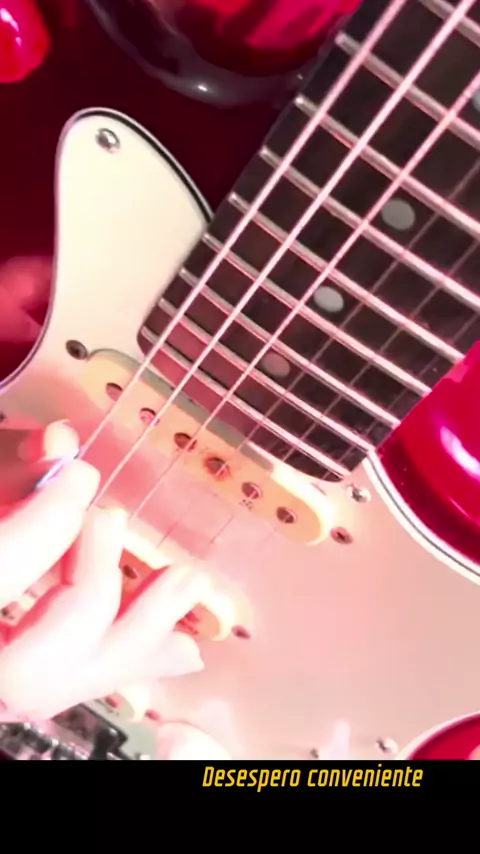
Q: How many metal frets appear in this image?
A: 9